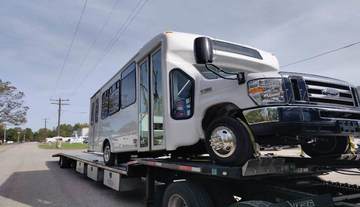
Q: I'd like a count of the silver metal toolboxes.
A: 3